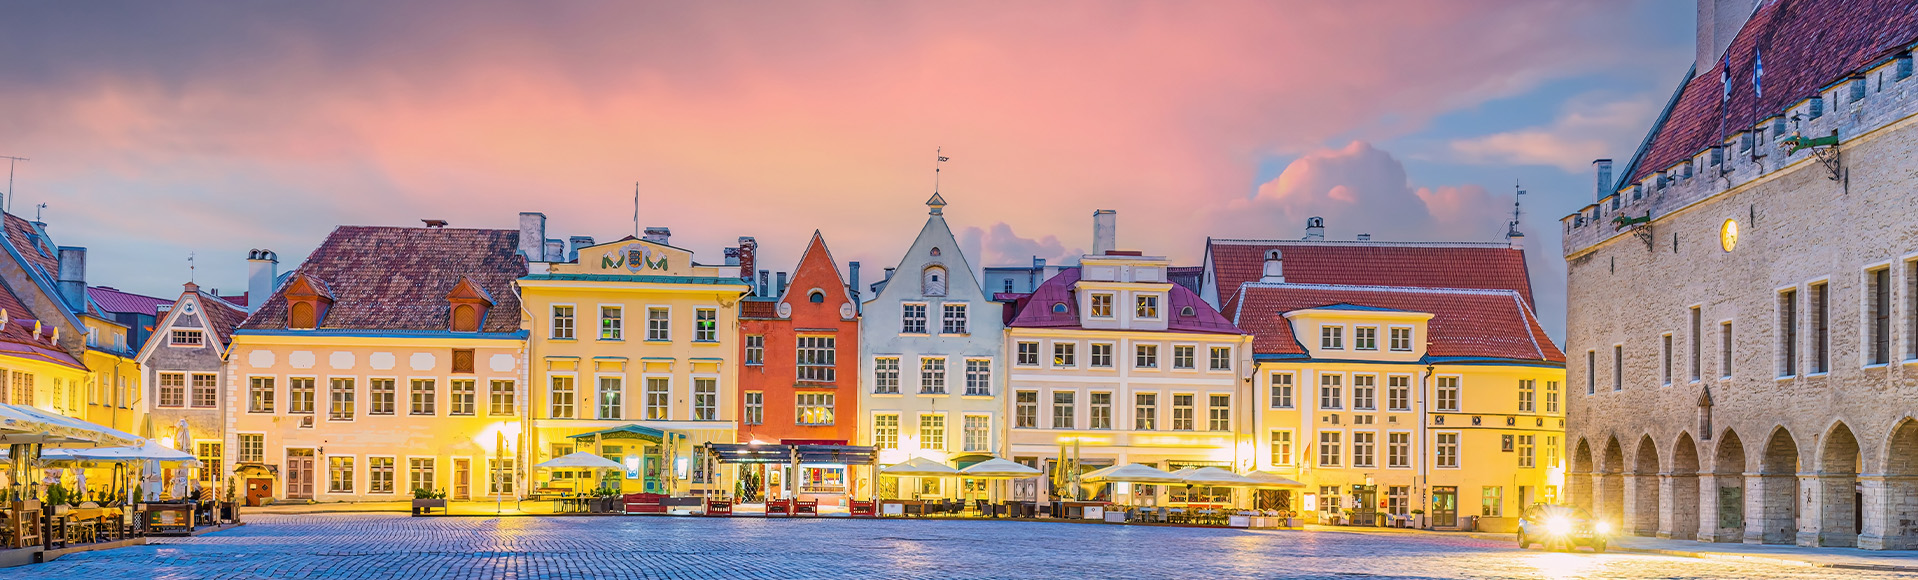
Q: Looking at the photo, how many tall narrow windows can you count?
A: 9